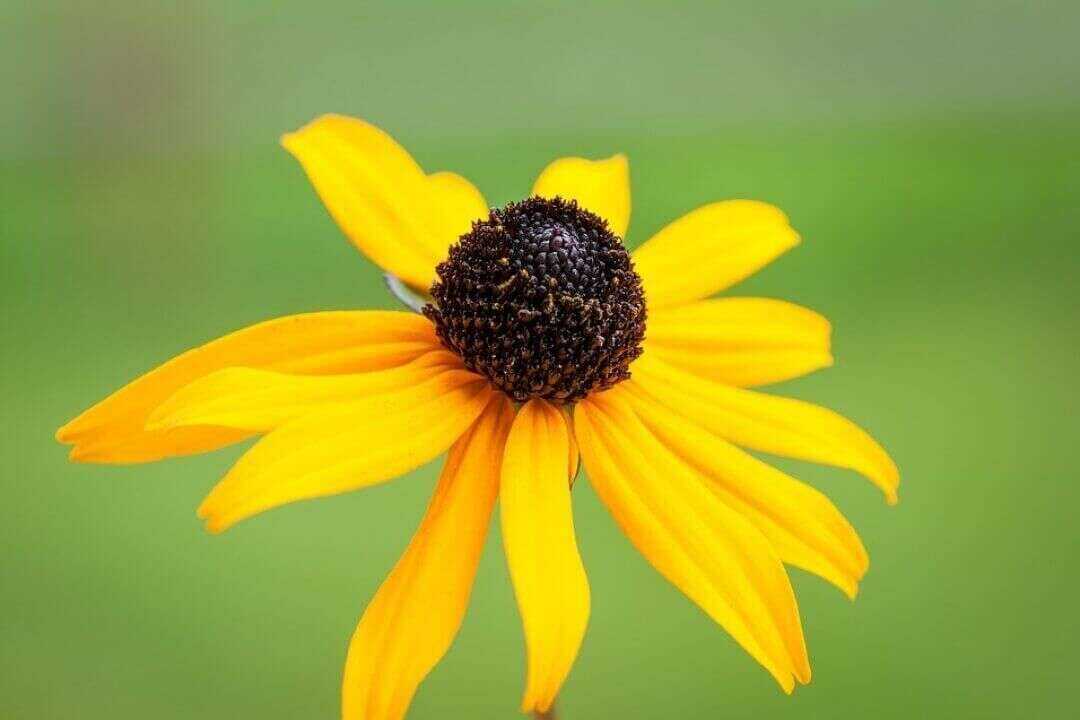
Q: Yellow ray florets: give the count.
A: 13